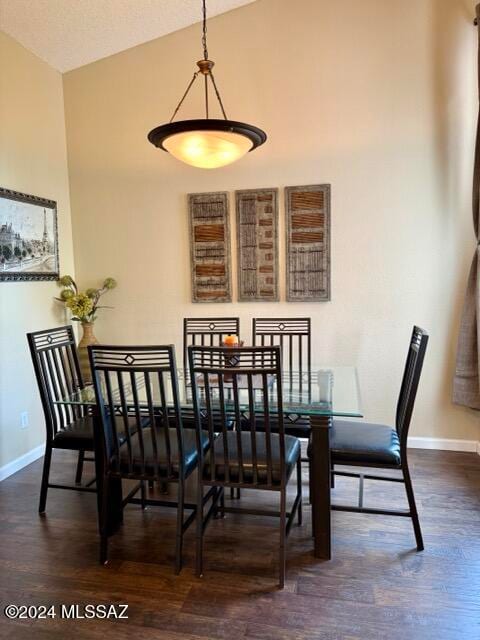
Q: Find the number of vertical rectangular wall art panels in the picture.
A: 3